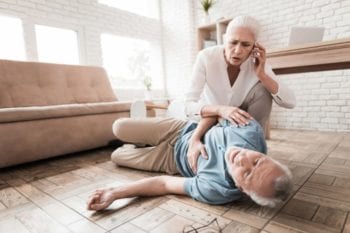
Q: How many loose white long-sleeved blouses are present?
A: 1